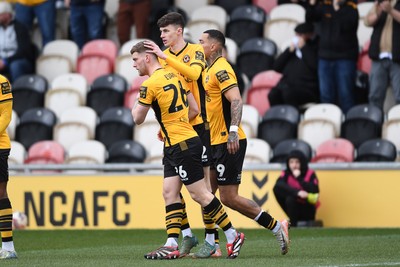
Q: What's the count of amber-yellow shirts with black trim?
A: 4